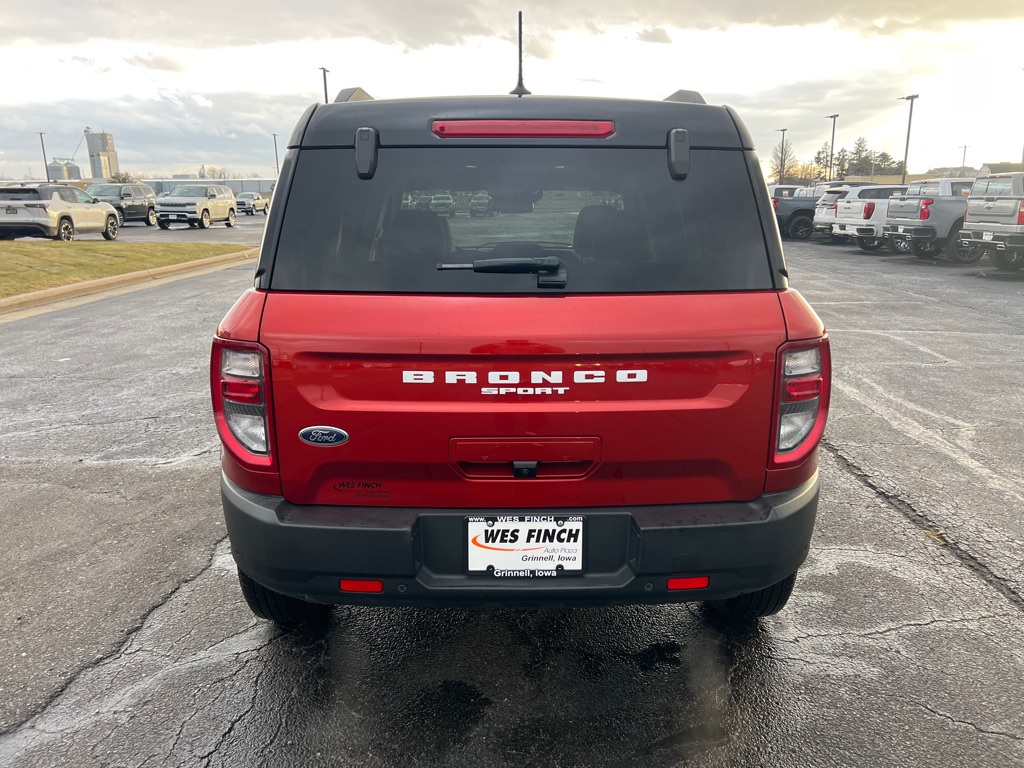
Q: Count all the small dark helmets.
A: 0